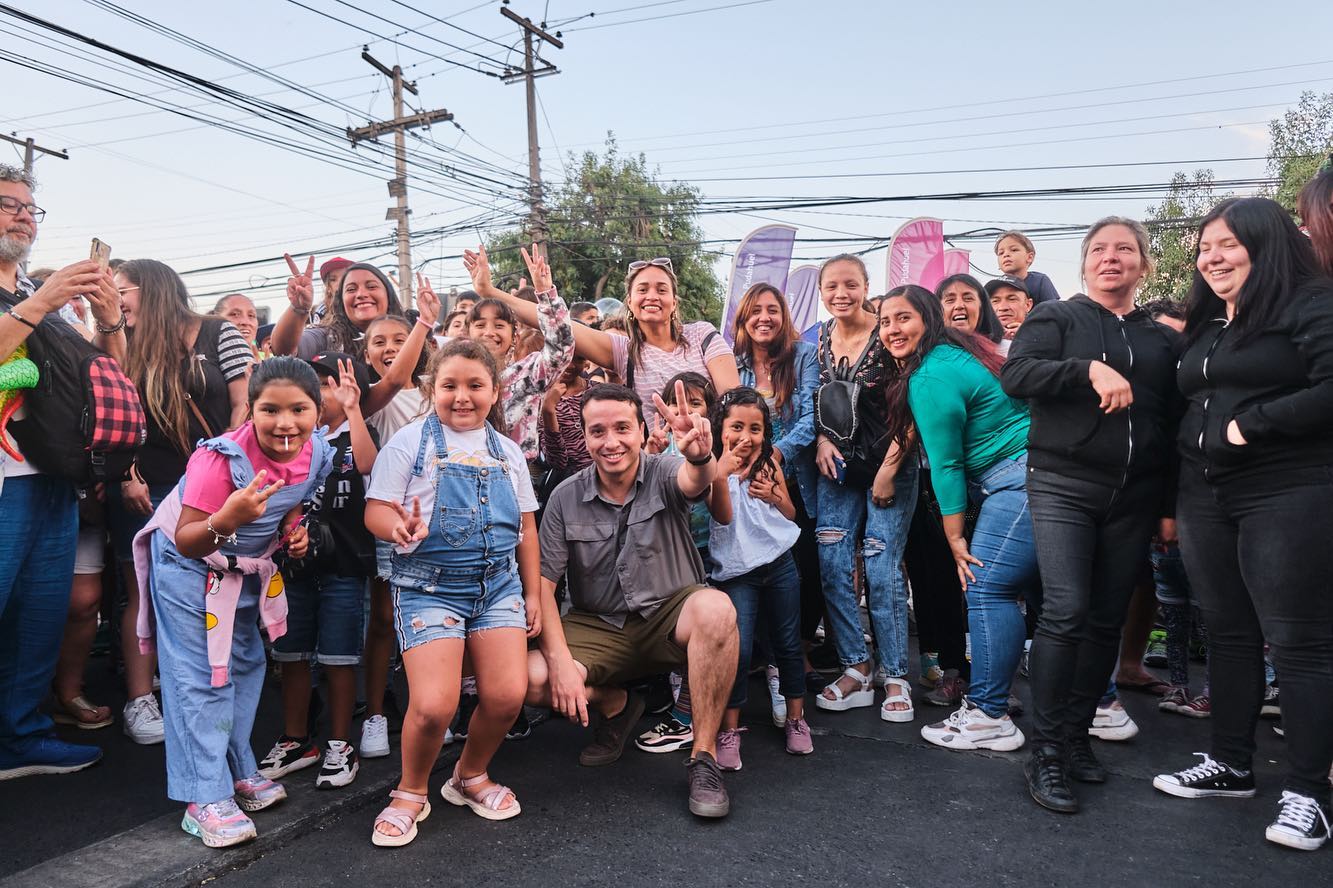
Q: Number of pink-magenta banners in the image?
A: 2